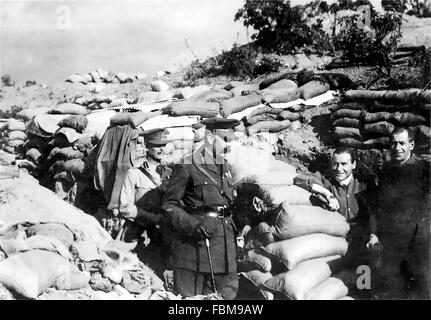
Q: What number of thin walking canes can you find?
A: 1